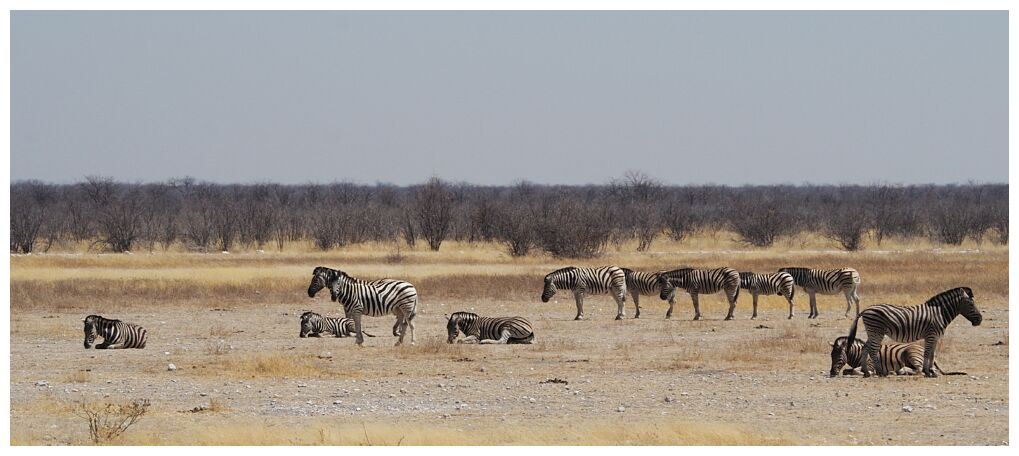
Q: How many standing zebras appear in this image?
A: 8